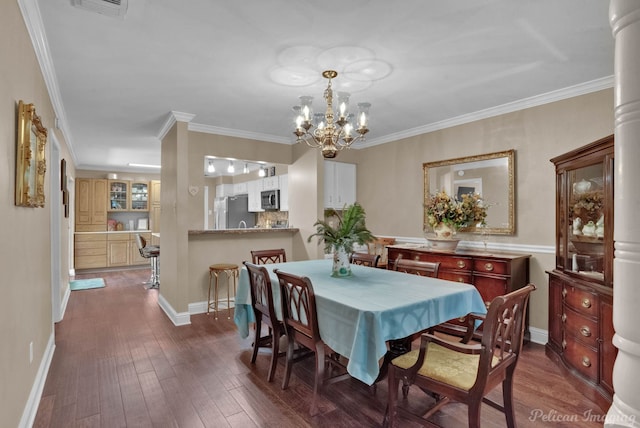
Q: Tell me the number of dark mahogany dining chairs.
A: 6